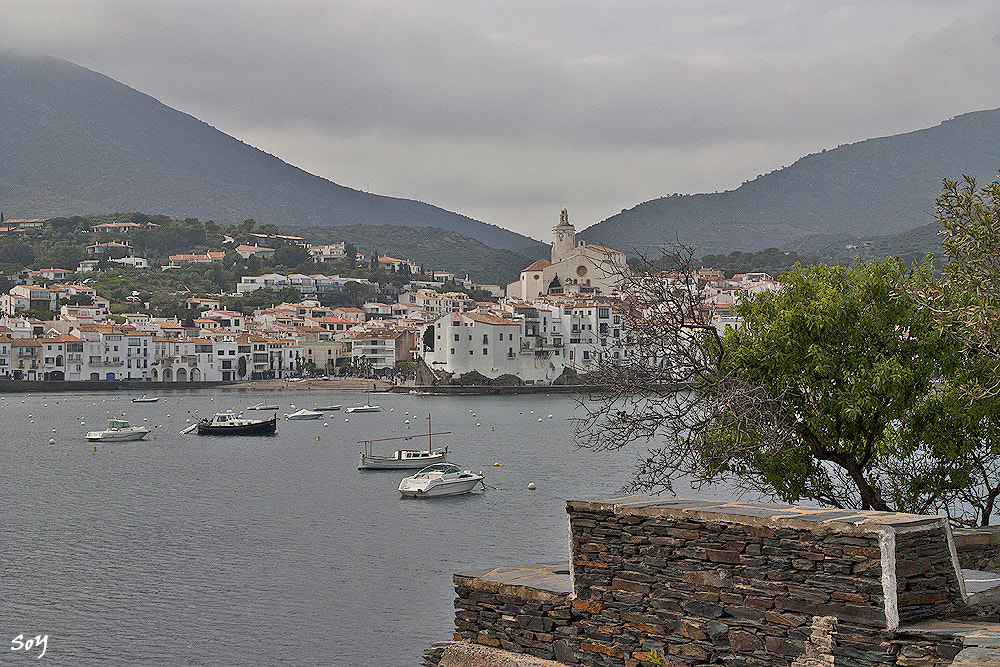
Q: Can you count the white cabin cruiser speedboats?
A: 2